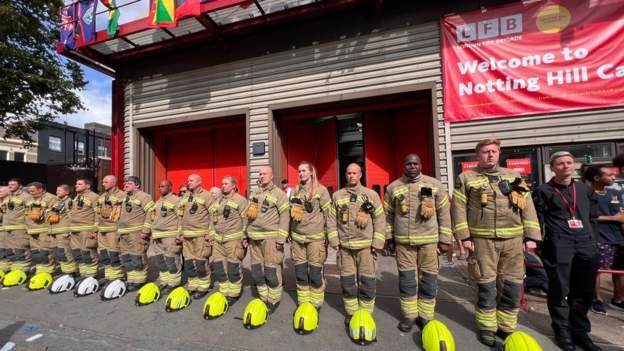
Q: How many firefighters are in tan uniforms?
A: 15